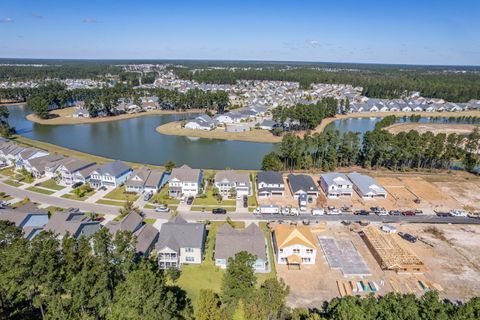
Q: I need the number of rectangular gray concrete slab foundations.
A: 1